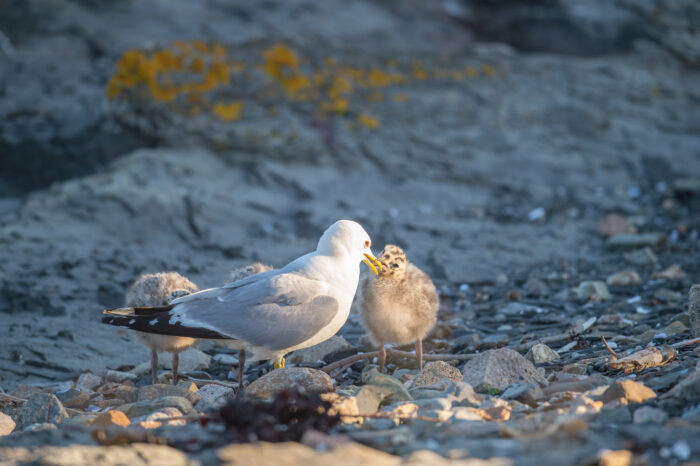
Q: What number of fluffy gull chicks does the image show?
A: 3